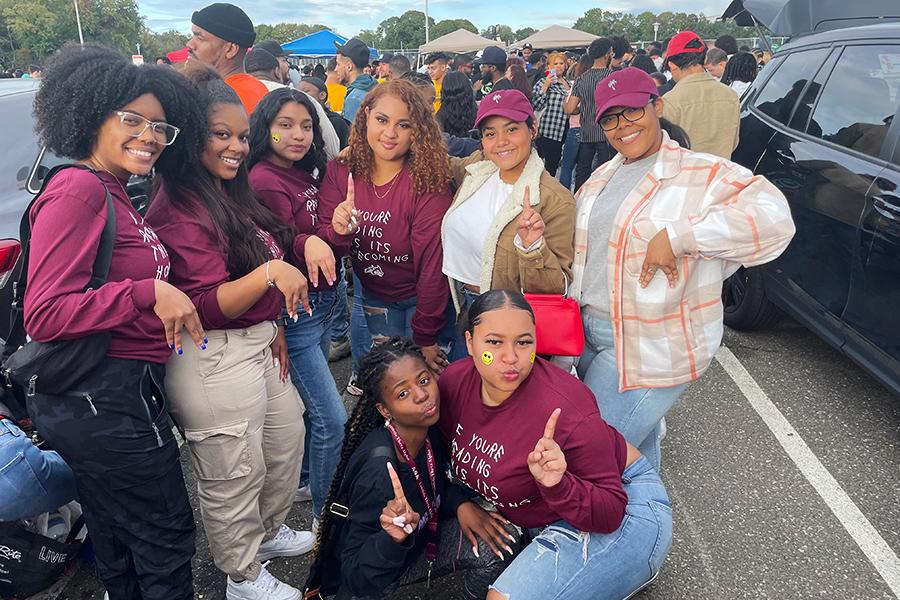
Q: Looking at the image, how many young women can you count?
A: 8